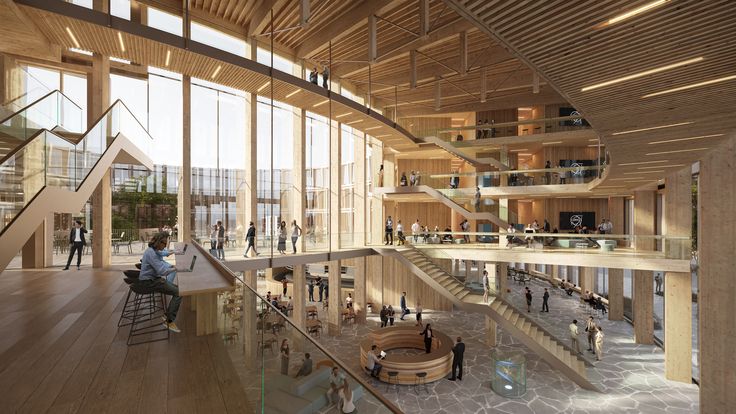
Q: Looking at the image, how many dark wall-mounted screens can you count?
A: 3